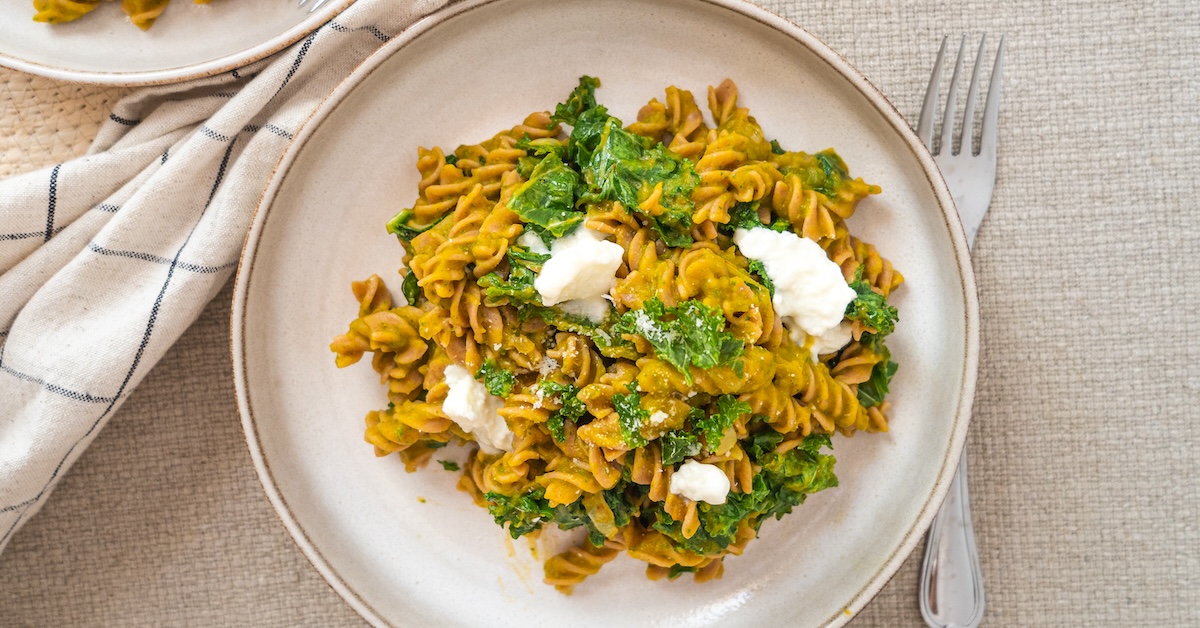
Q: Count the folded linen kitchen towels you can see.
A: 1